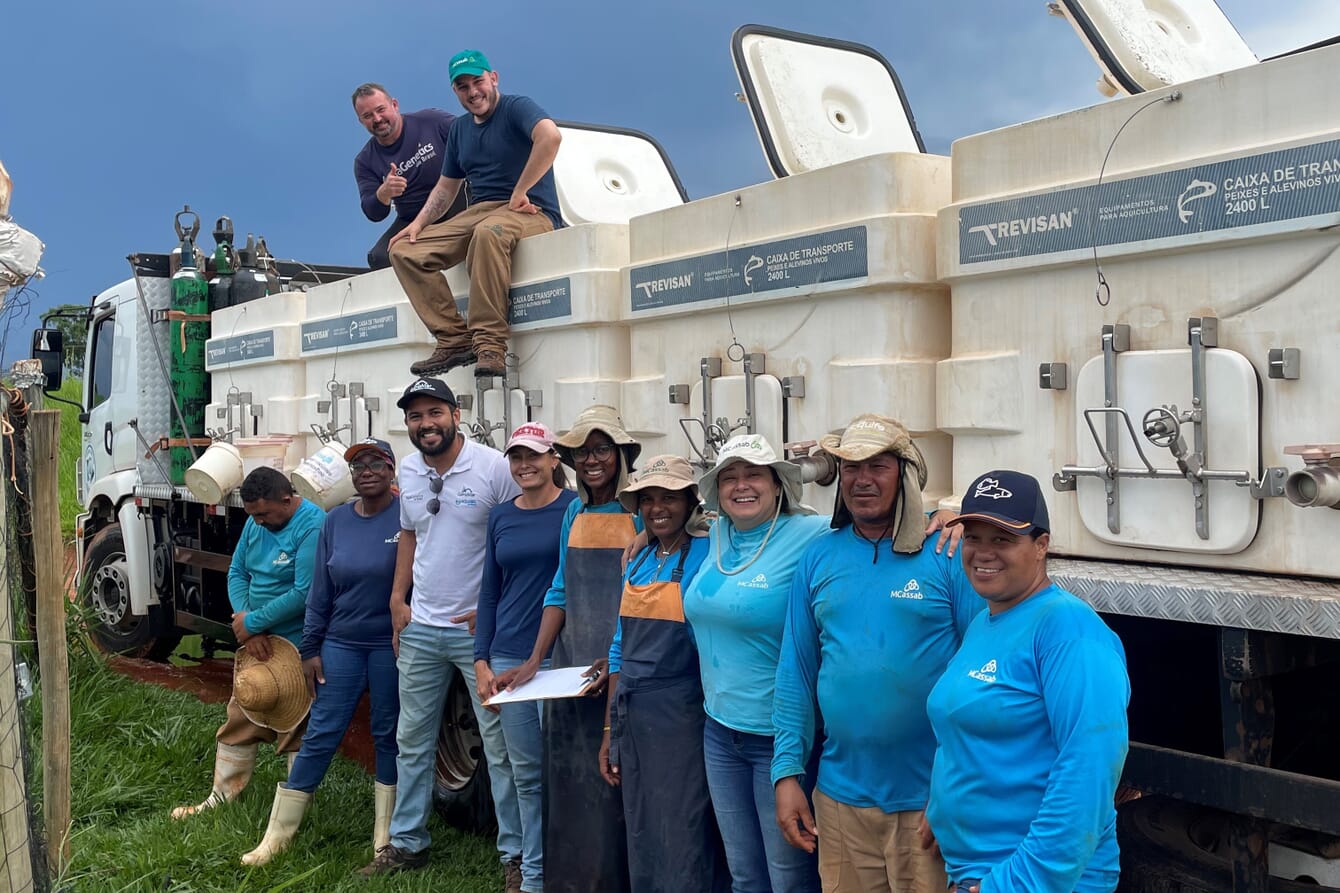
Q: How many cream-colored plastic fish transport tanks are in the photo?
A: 5